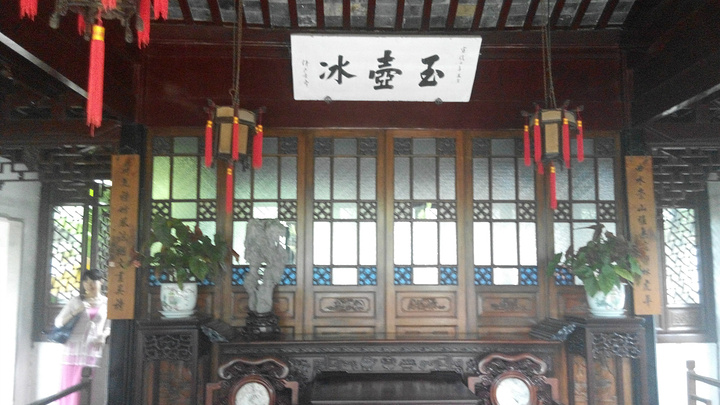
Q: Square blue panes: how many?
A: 11